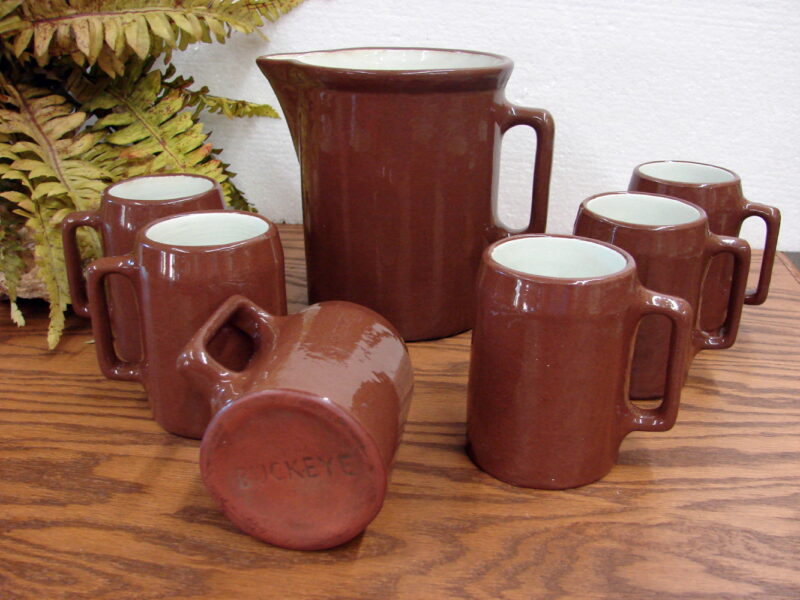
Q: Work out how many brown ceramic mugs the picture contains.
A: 6